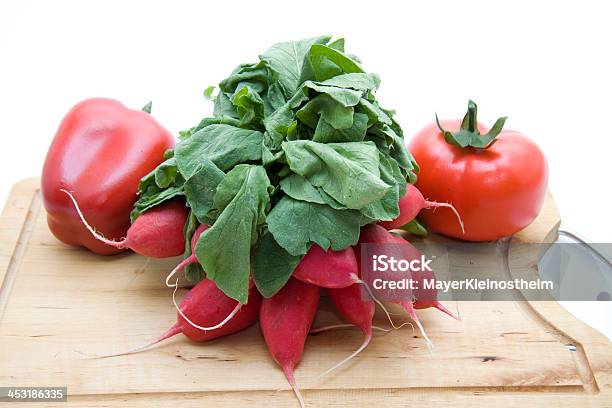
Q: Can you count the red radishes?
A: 9